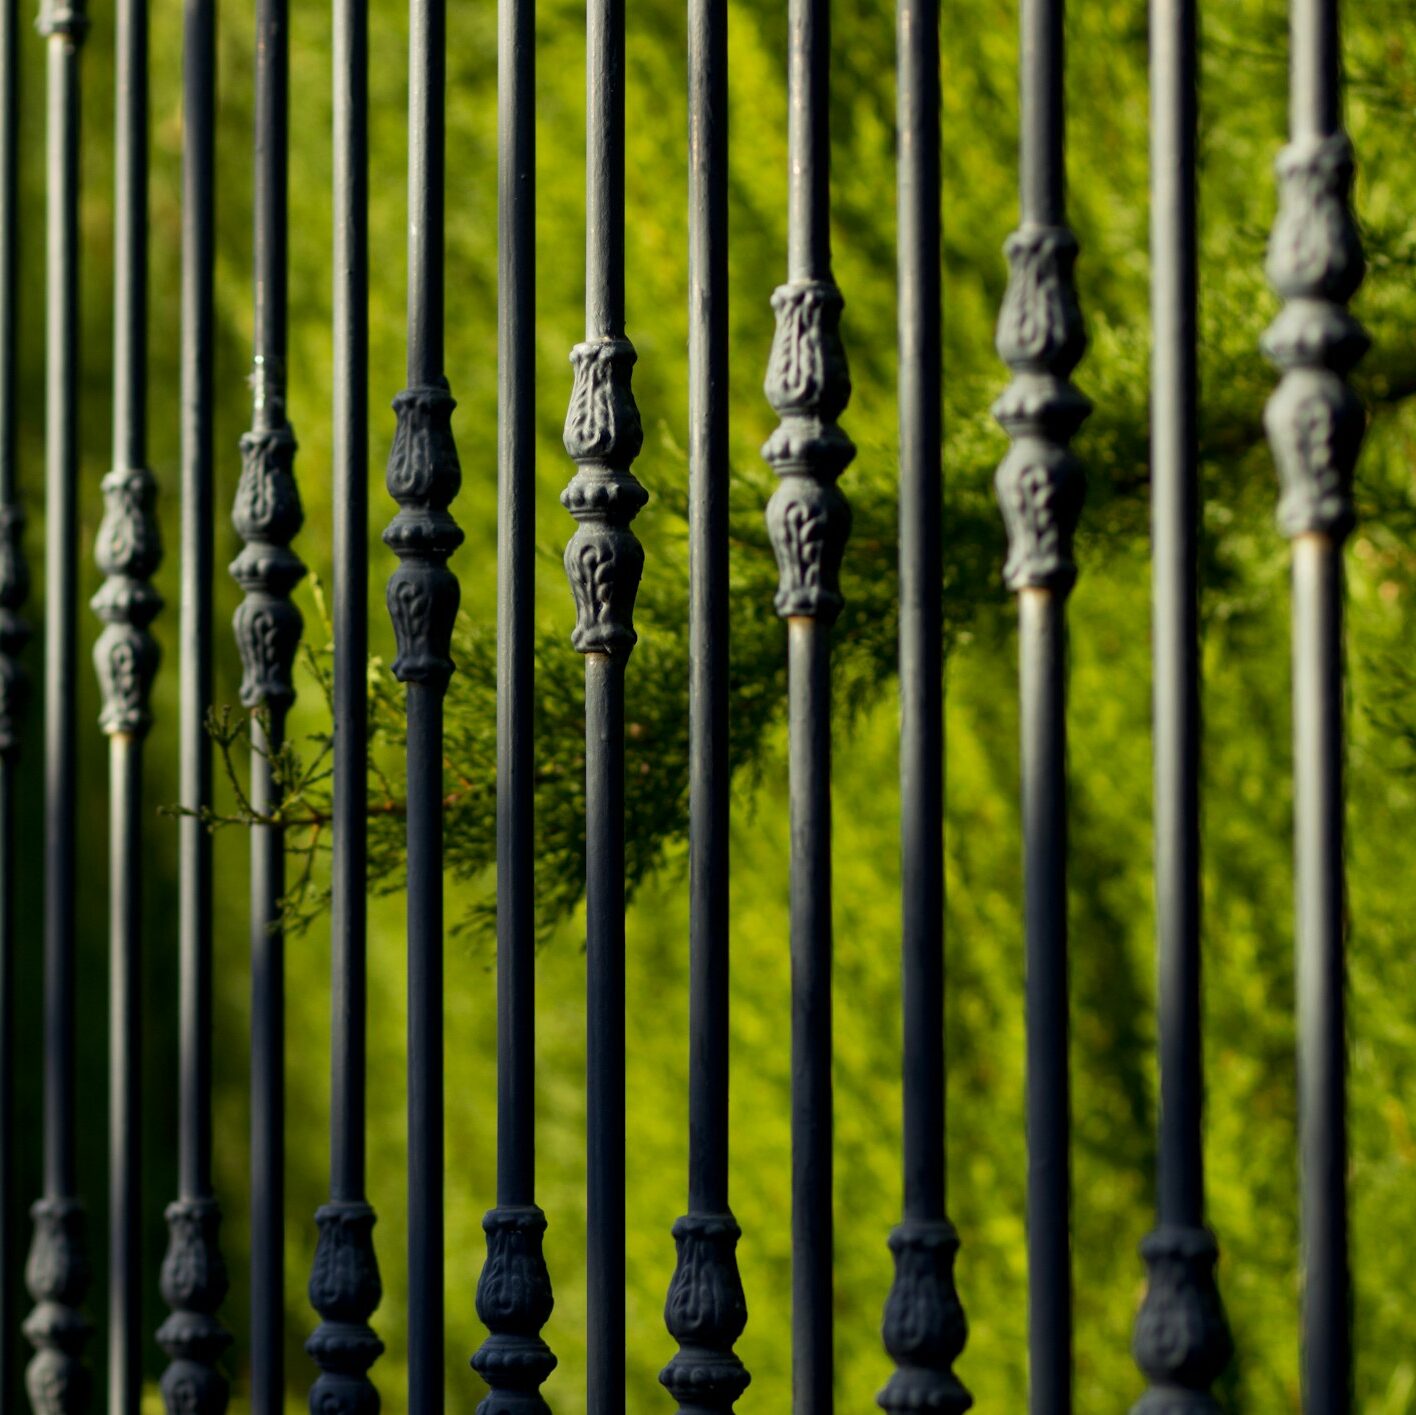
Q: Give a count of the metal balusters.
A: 15